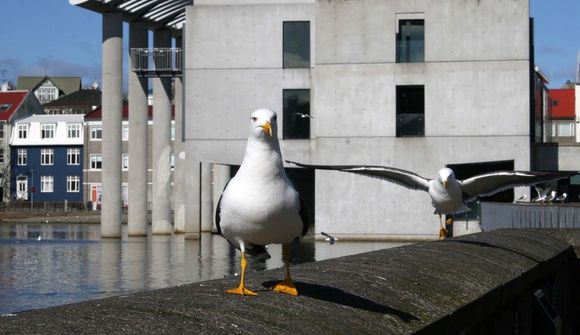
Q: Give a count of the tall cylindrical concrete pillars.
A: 4